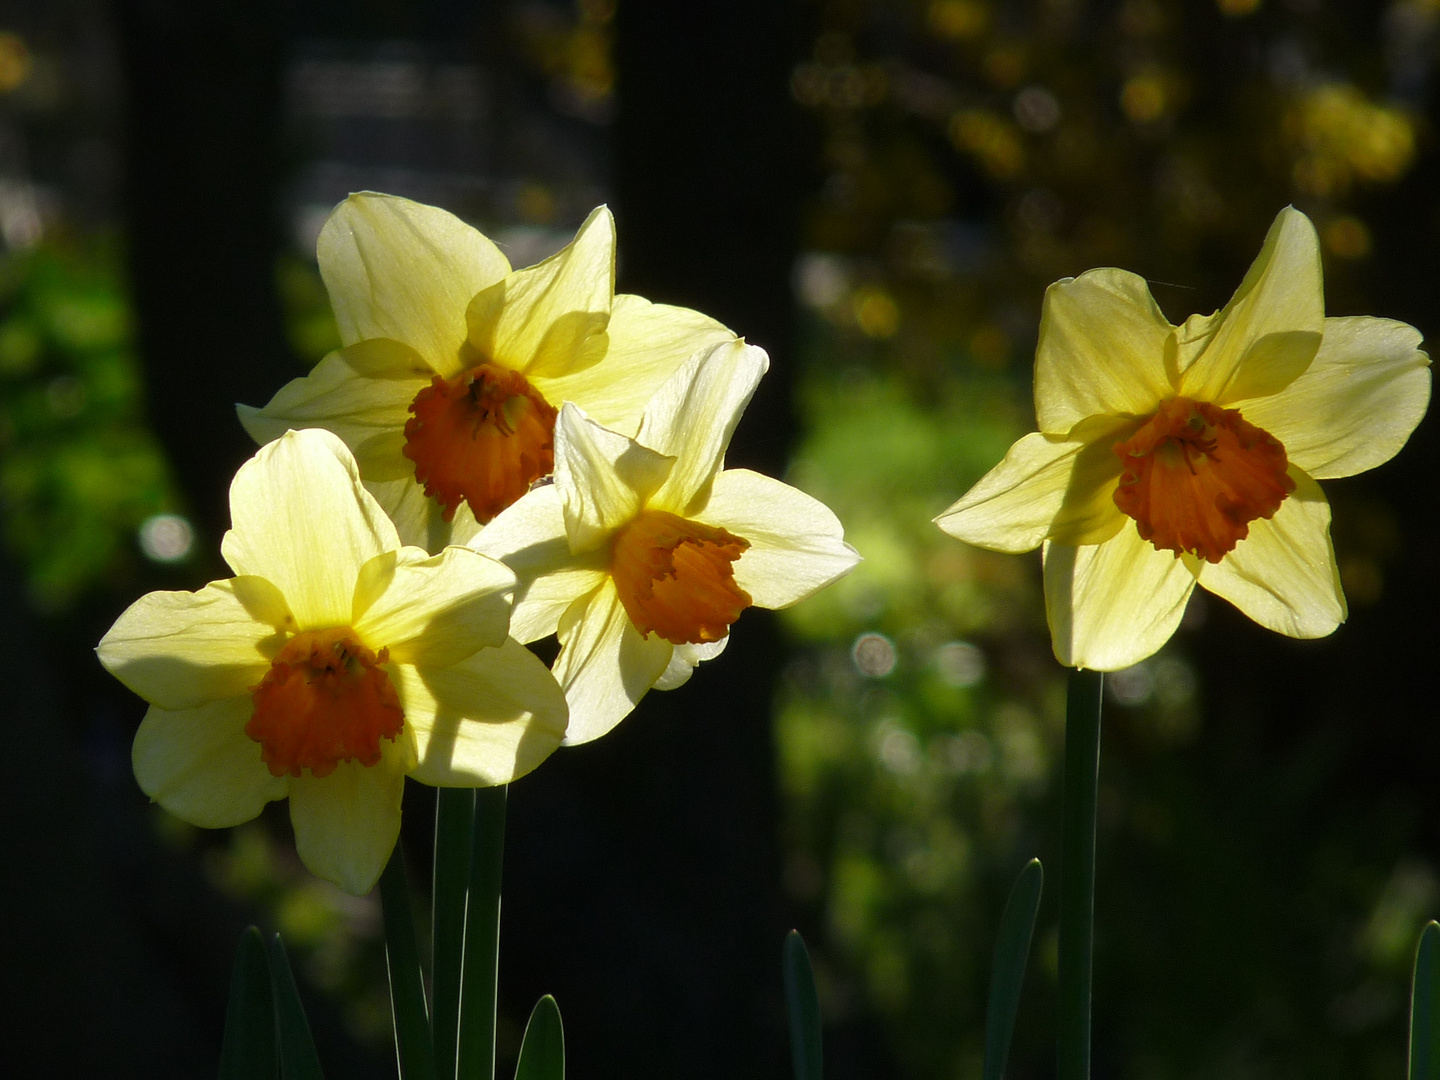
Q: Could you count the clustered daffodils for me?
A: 3